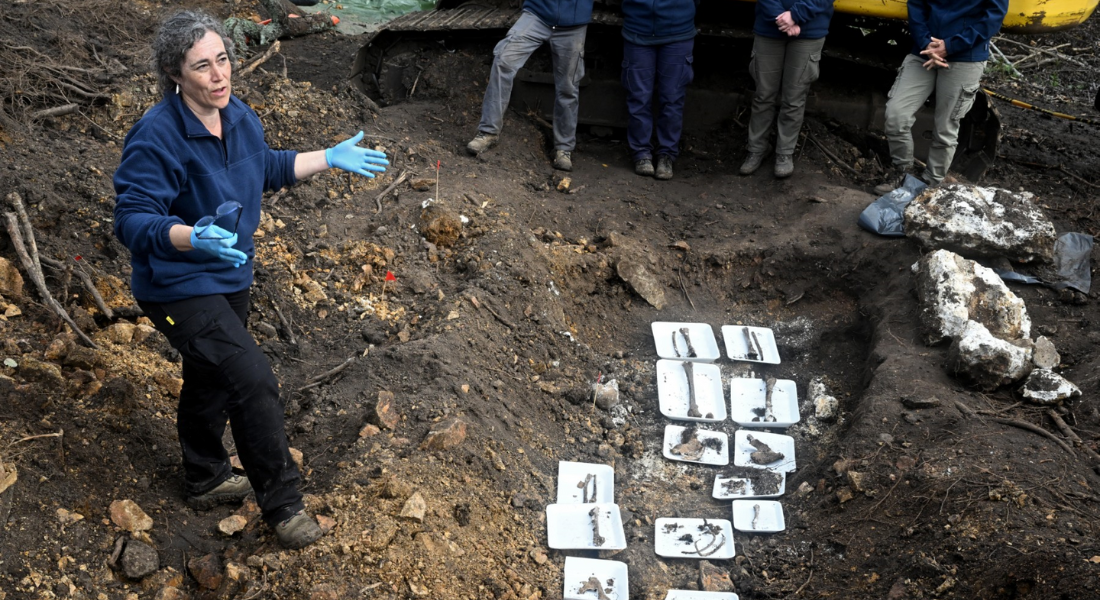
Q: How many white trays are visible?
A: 13